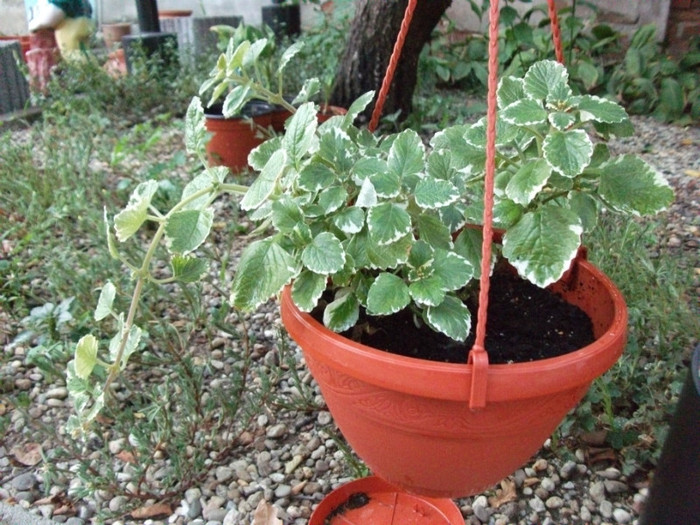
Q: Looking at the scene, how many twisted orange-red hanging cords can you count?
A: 3